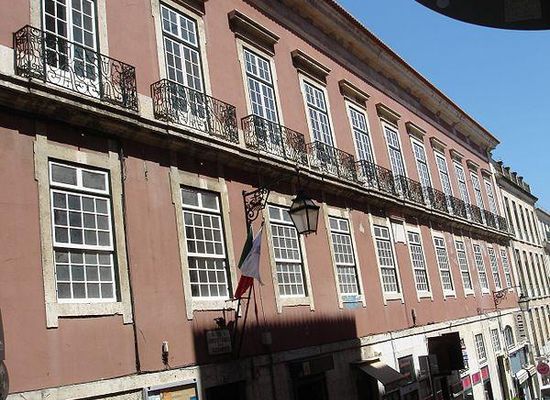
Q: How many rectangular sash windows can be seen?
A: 11